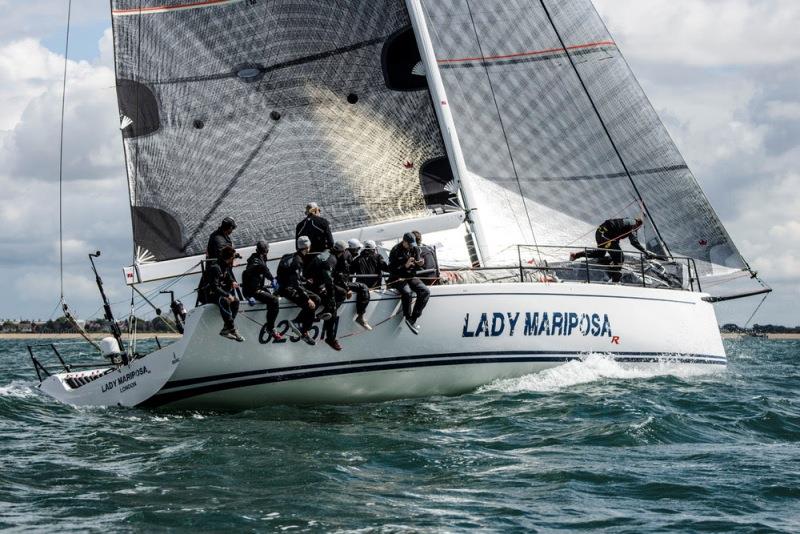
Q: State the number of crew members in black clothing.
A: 12